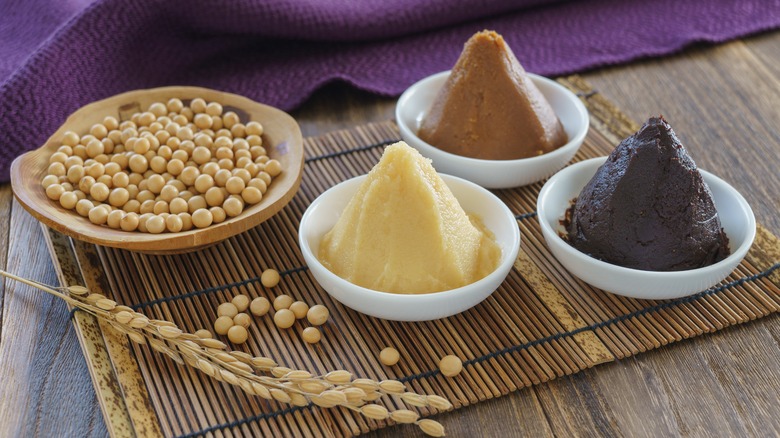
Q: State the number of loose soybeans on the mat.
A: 15